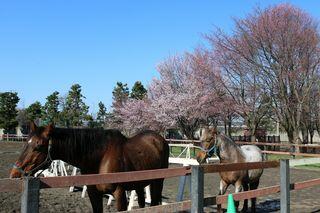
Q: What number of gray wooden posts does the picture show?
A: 3